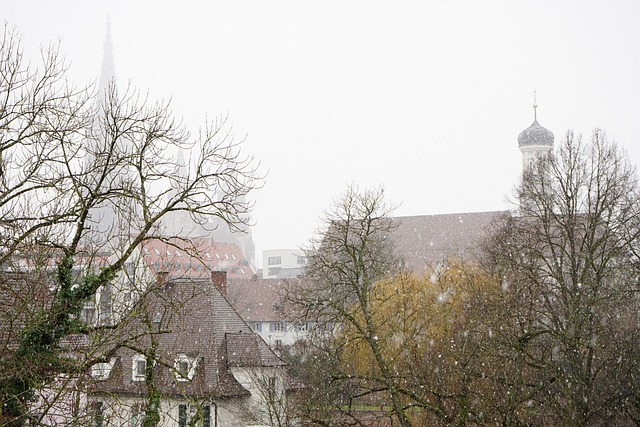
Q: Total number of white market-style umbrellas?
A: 0